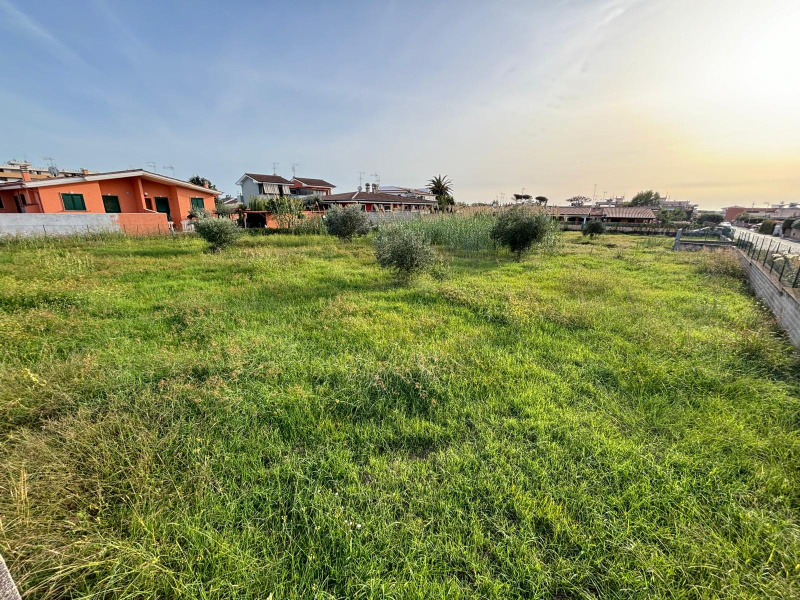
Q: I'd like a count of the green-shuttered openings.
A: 4